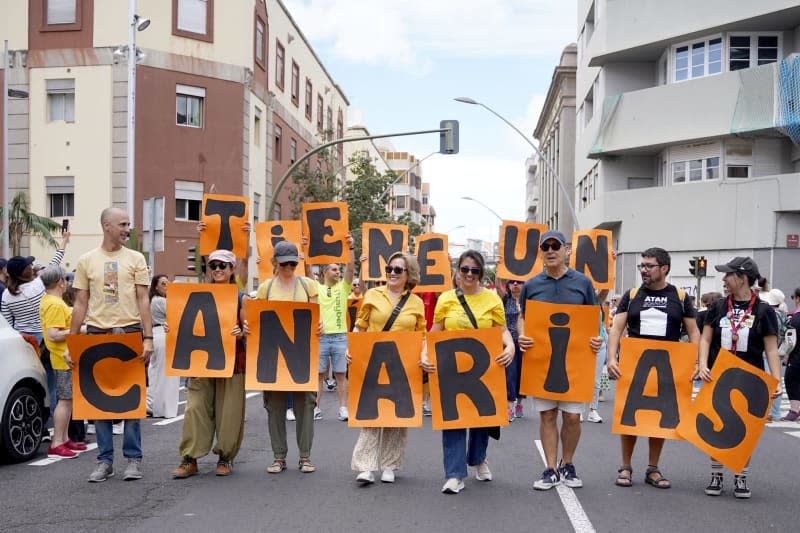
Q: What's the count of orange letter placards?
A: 15